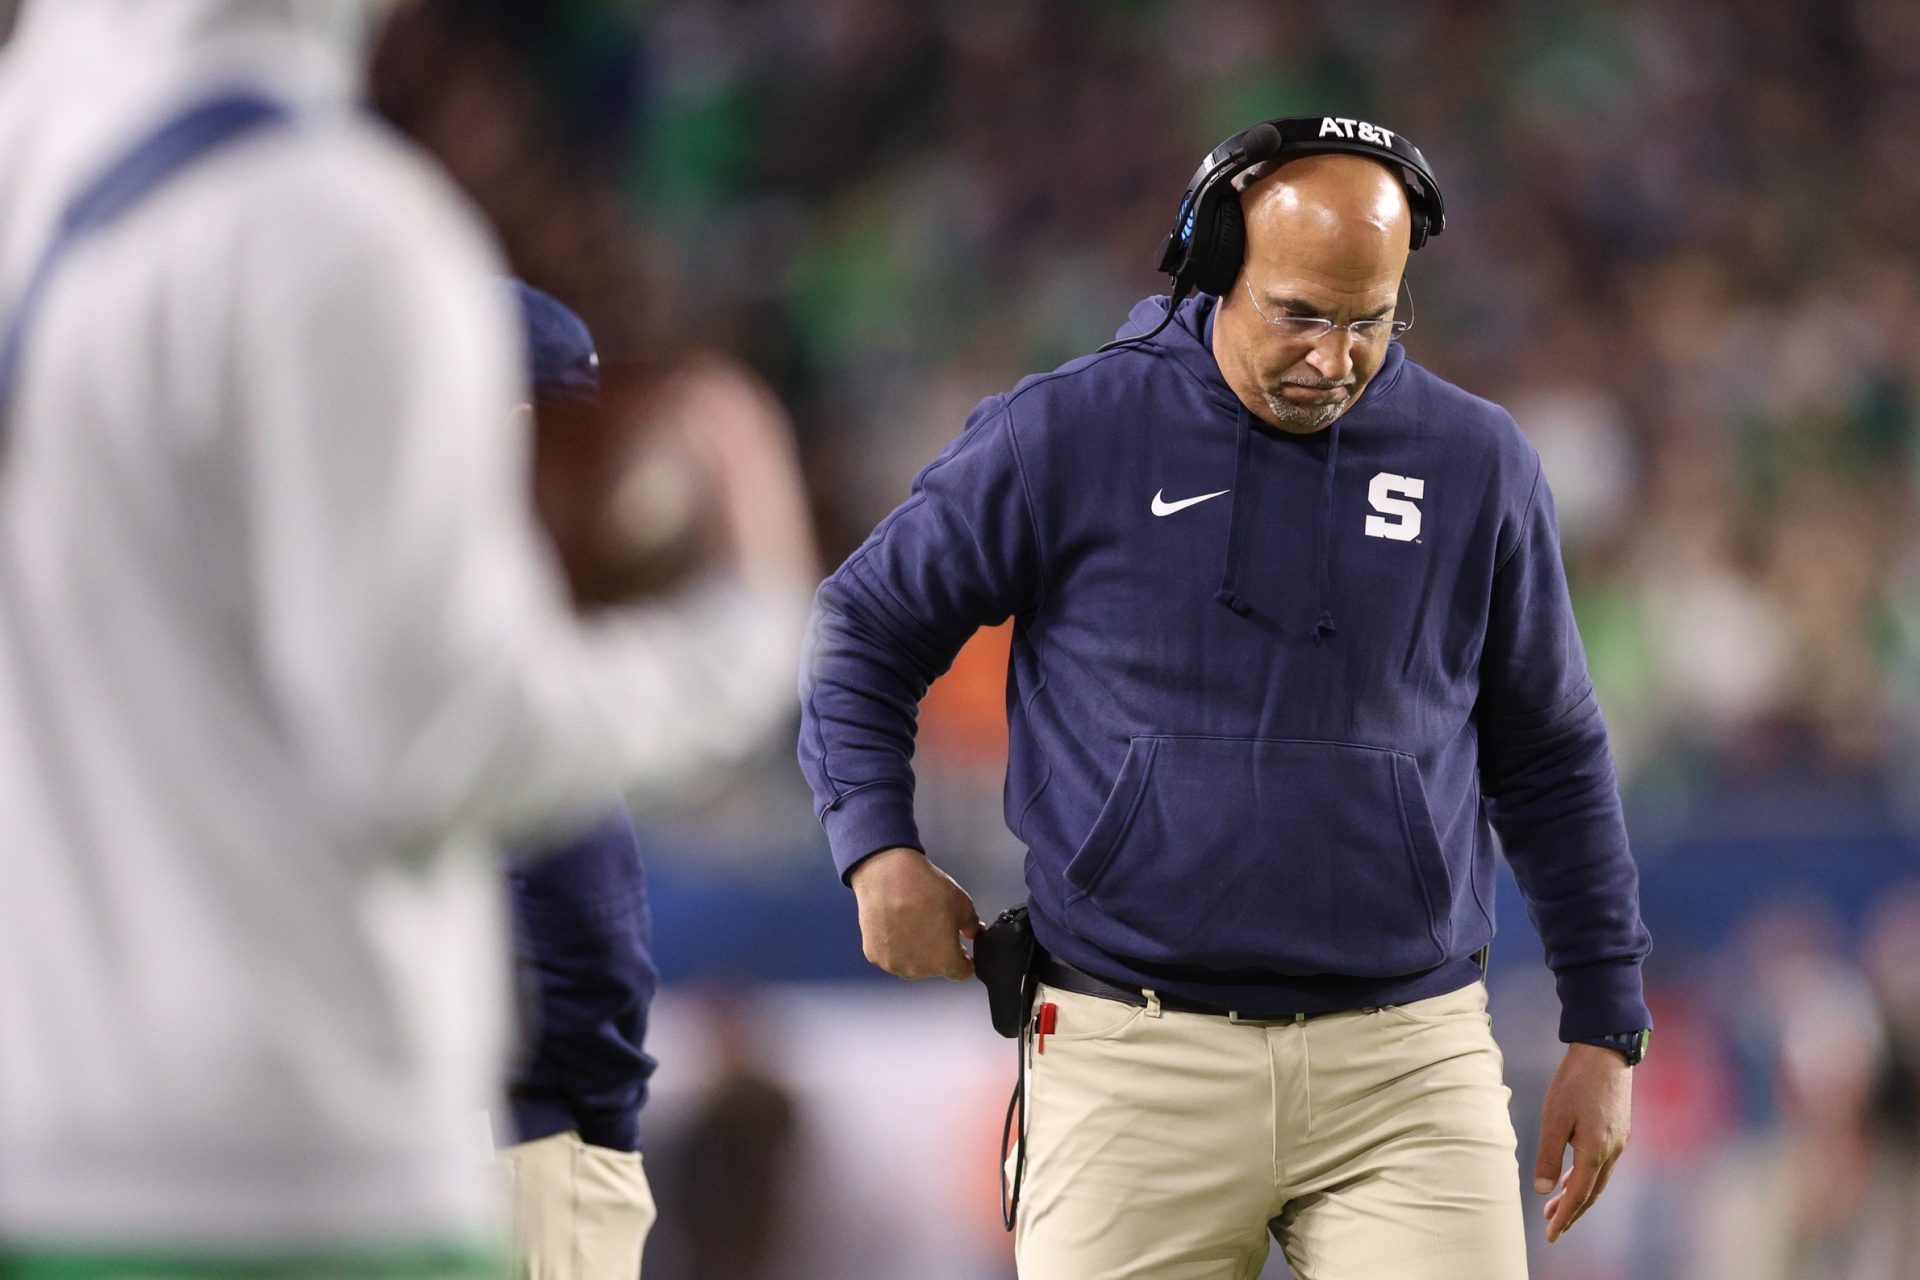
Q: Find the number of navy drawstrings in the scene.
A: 2